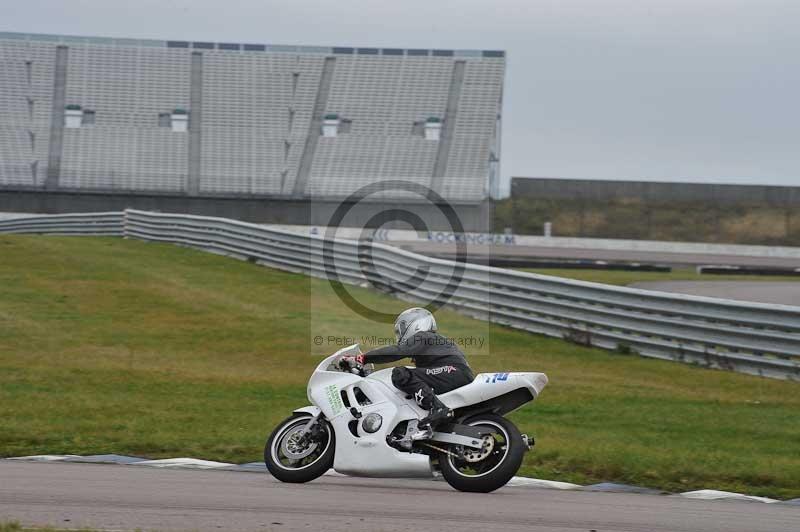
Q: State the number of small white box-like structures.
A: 4